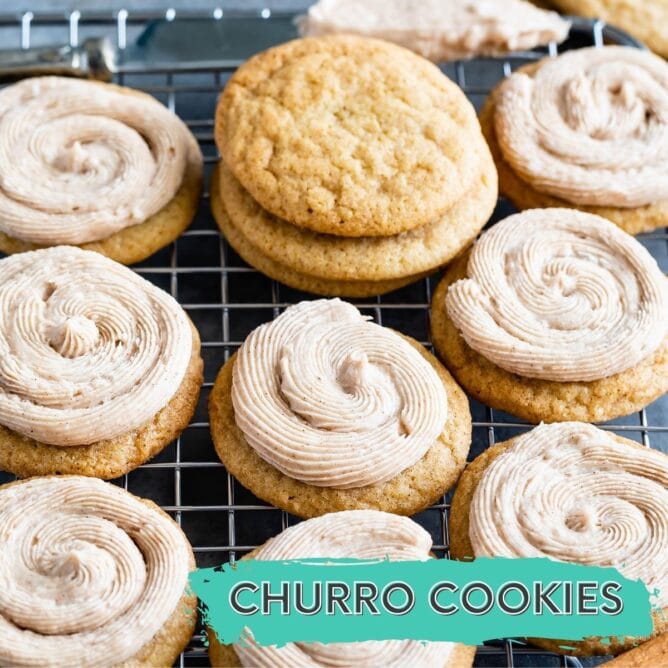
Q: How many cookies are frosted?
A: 8